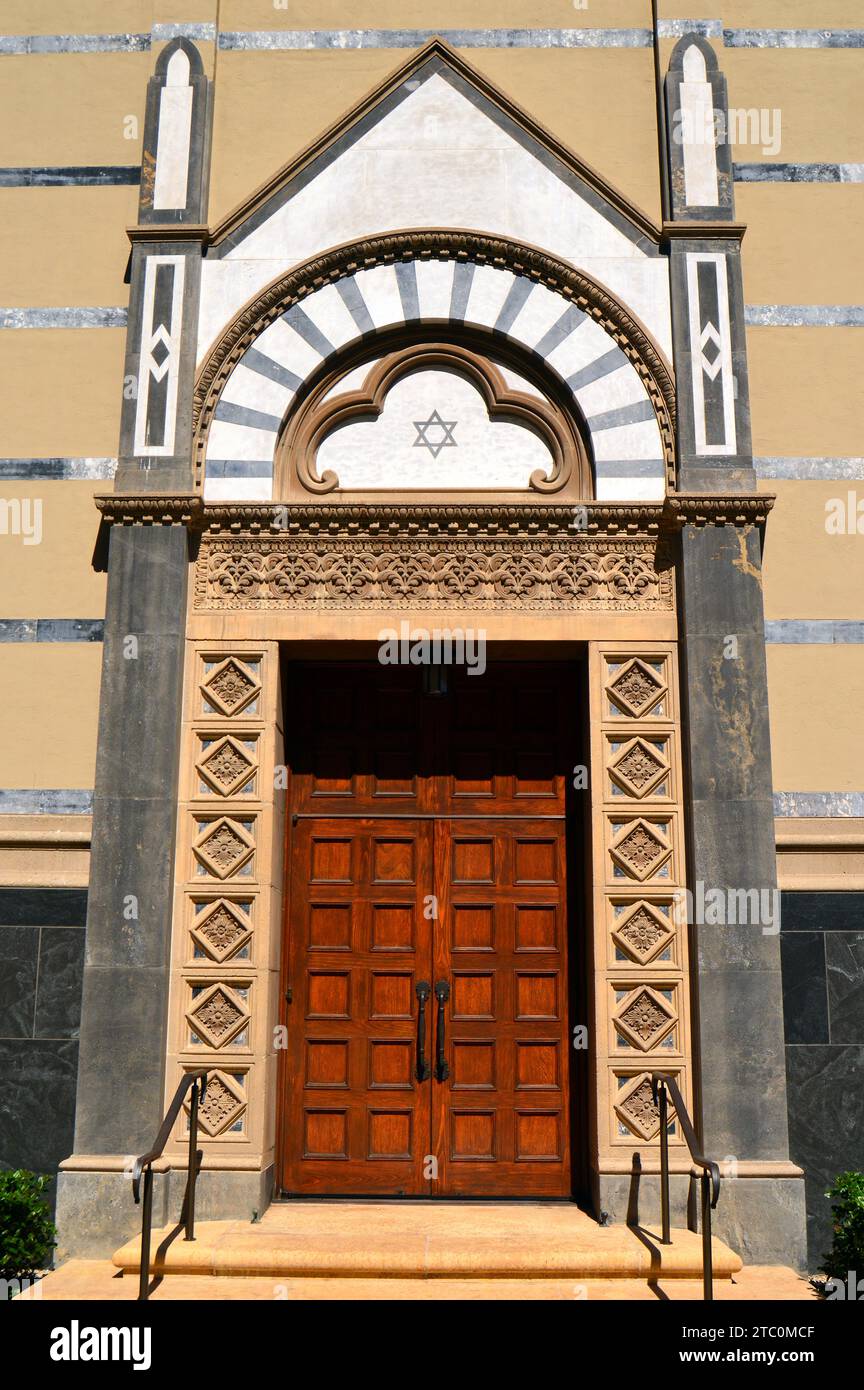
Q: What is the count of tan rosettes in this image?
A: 12